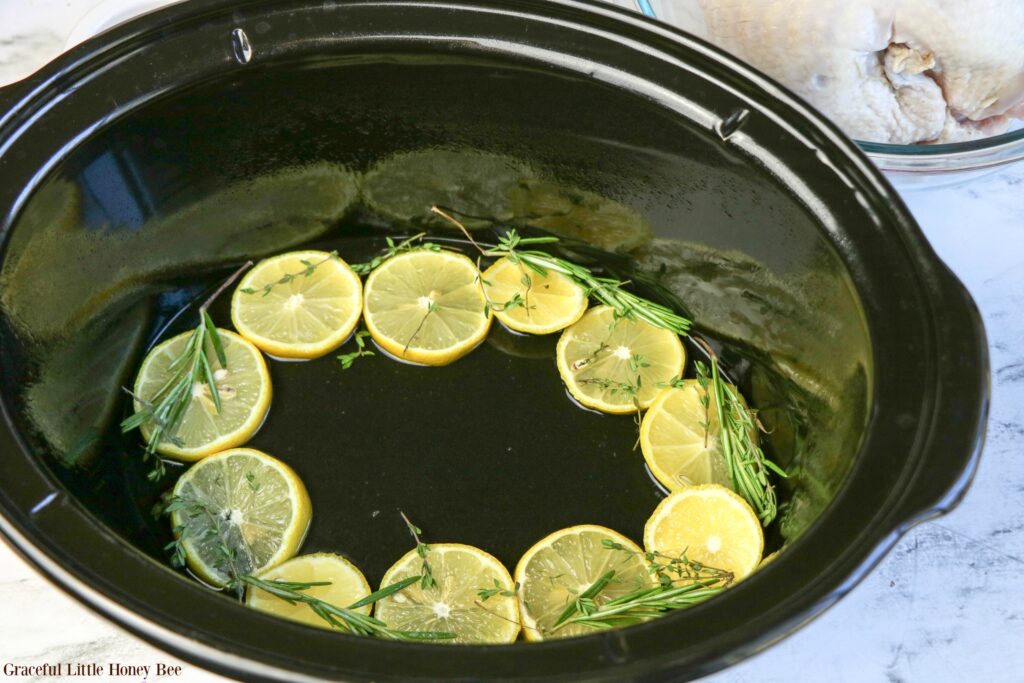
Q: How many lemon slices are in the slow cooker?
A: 11